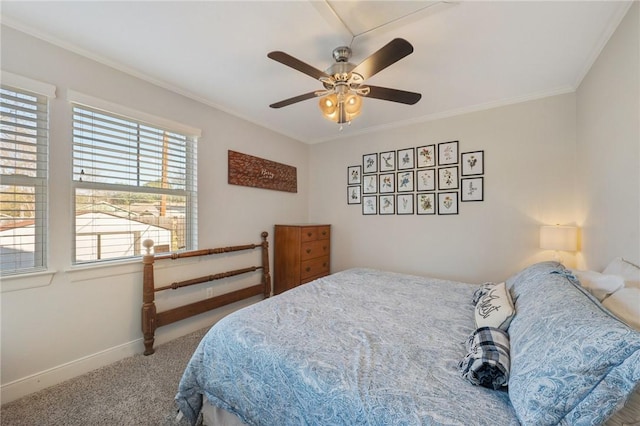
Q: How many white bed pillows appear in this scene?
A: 2